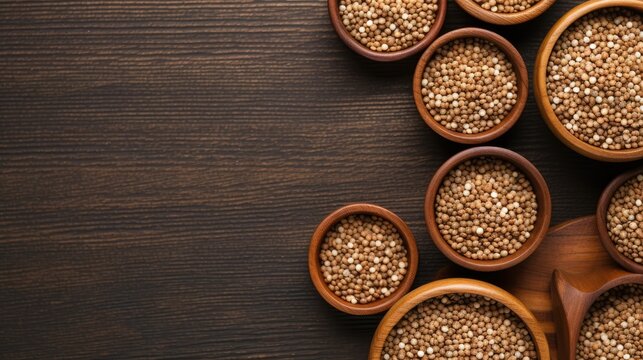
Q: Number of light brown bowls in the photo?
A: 3